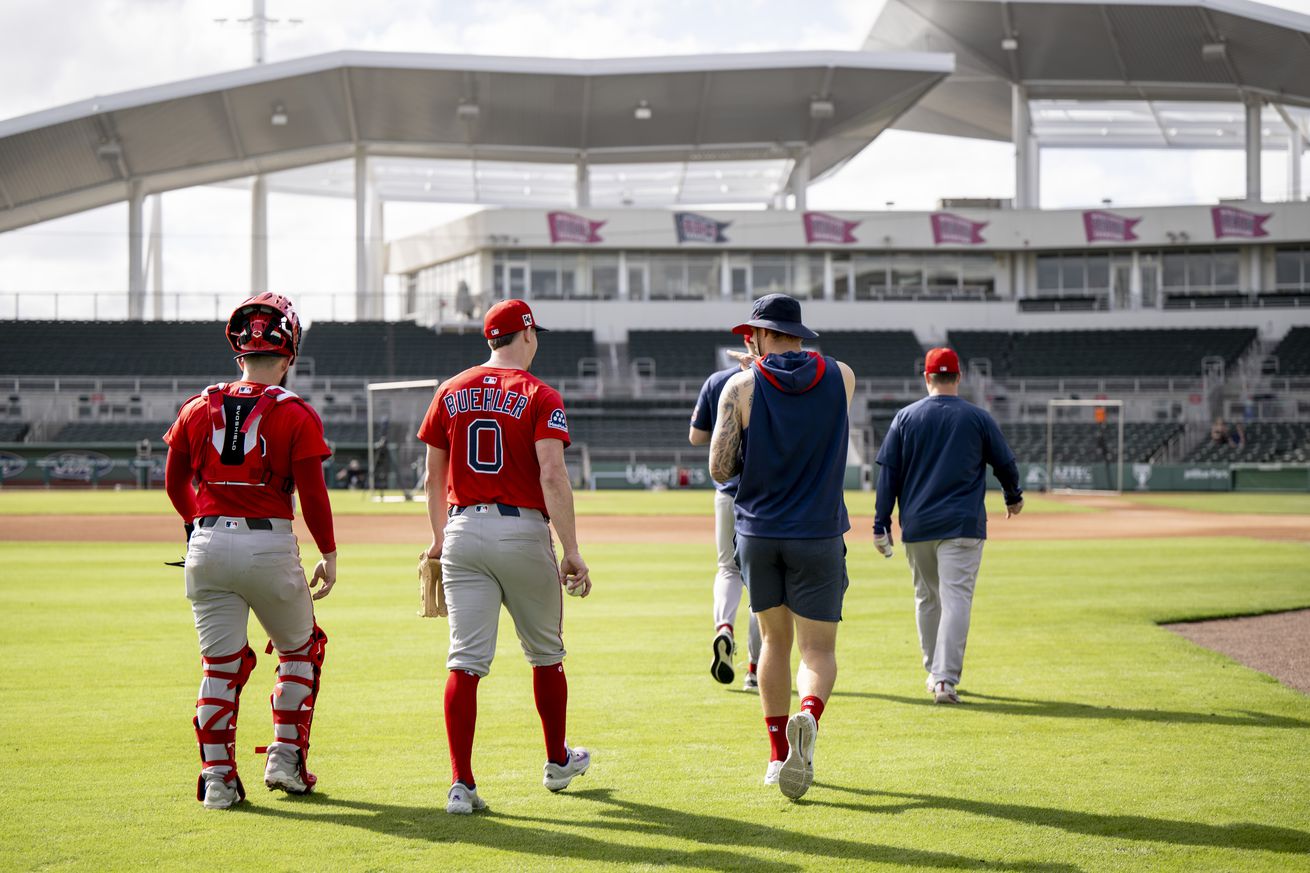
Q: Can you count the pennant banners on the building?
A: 6